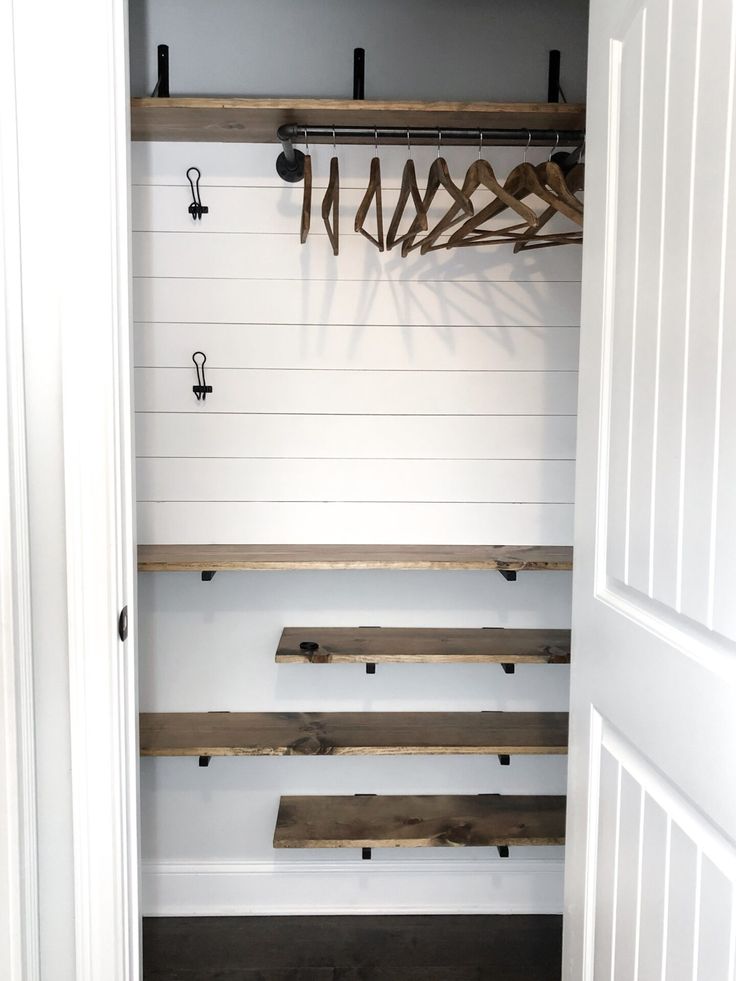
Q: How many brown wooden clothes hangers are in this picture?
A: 9